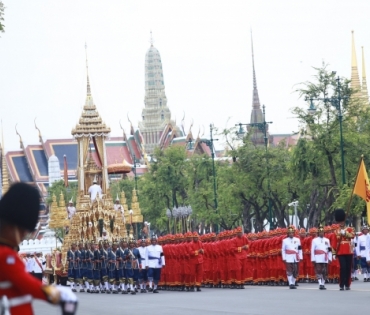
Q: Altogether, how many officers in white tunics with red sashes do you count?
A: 2